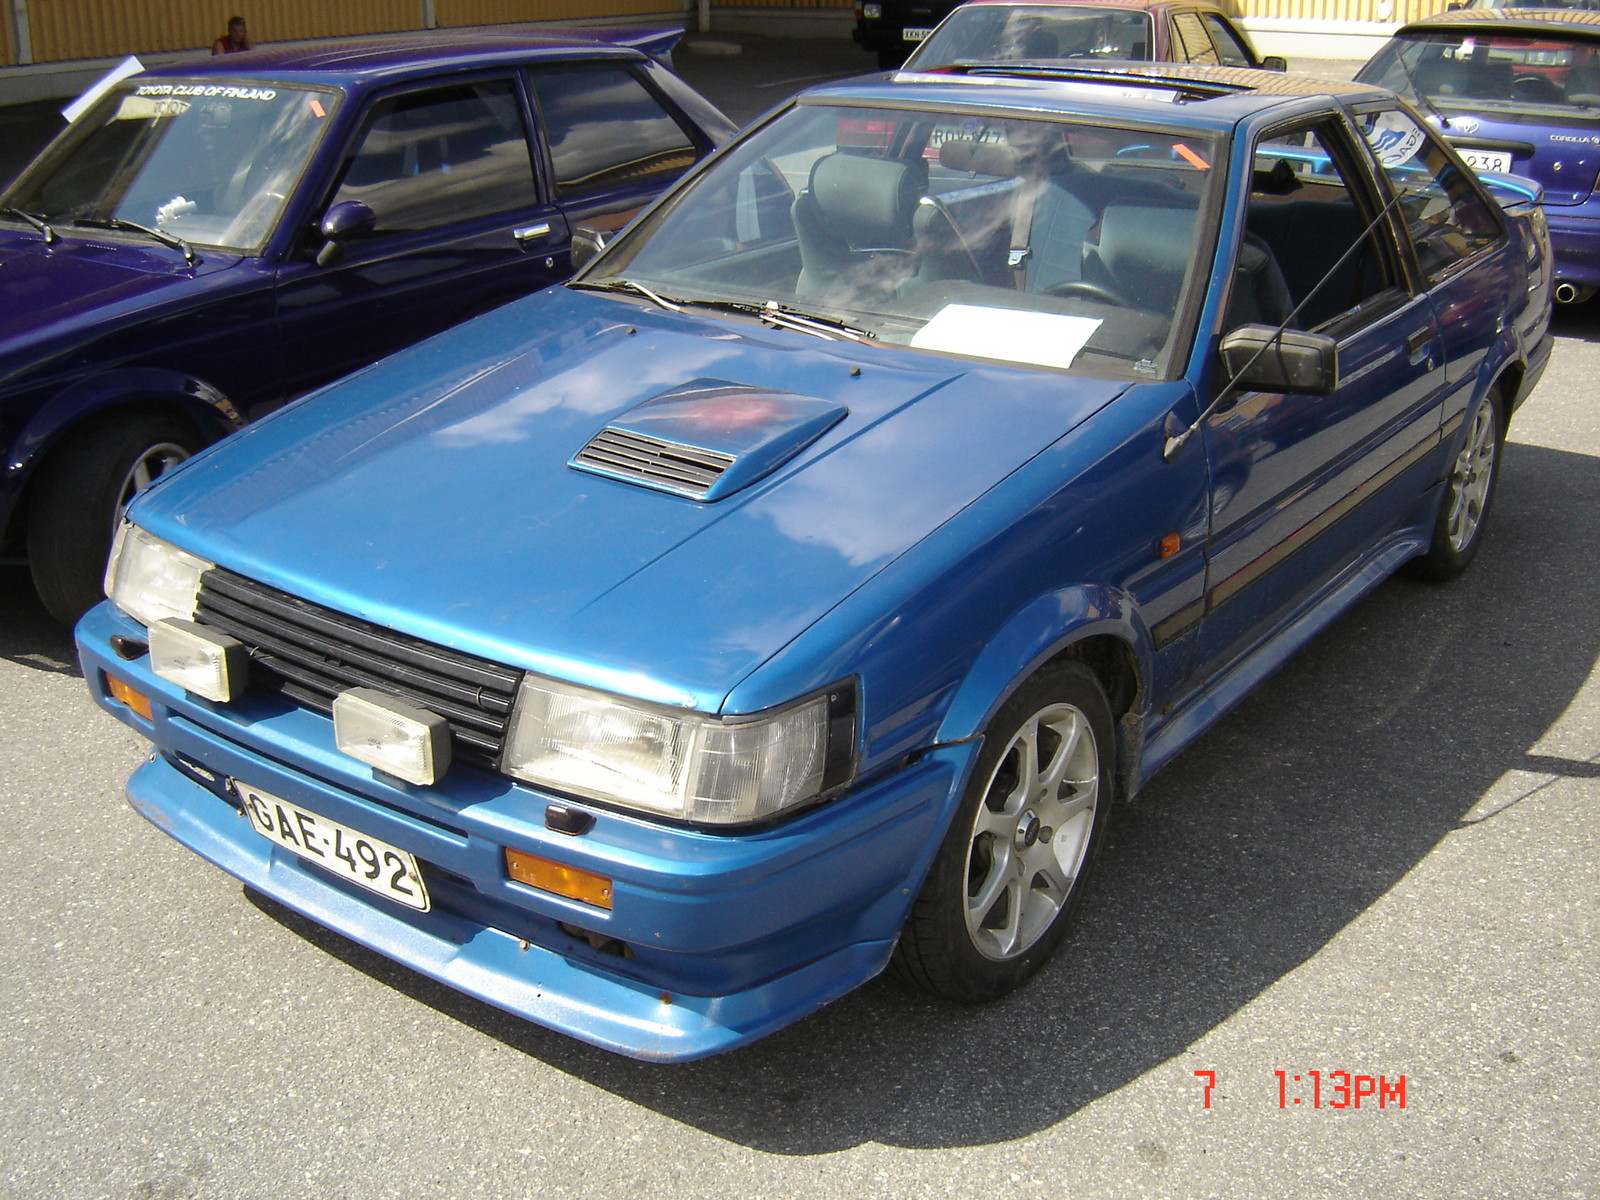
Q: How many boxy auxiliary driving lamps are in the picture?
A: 2